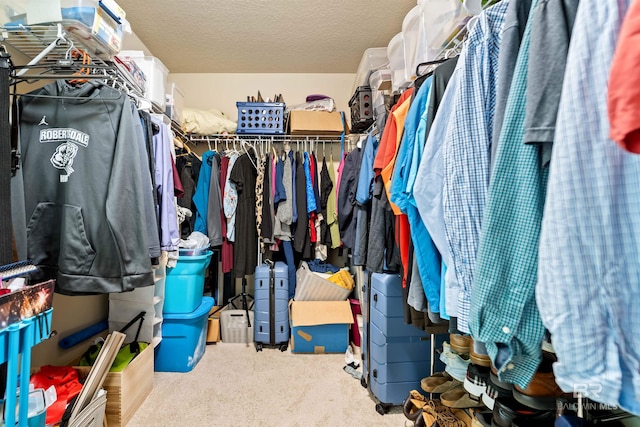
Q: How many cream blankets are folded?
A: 1